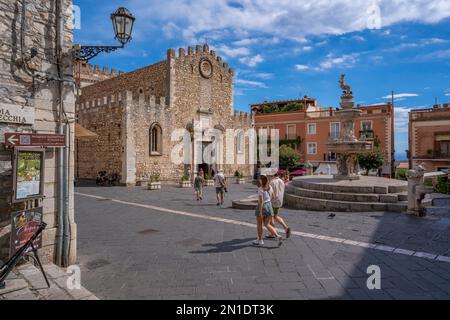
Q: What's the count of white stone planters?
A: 4